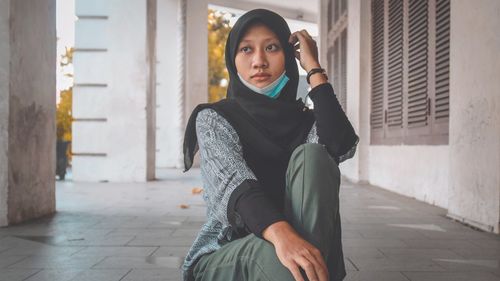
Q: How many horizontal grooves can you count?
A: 5